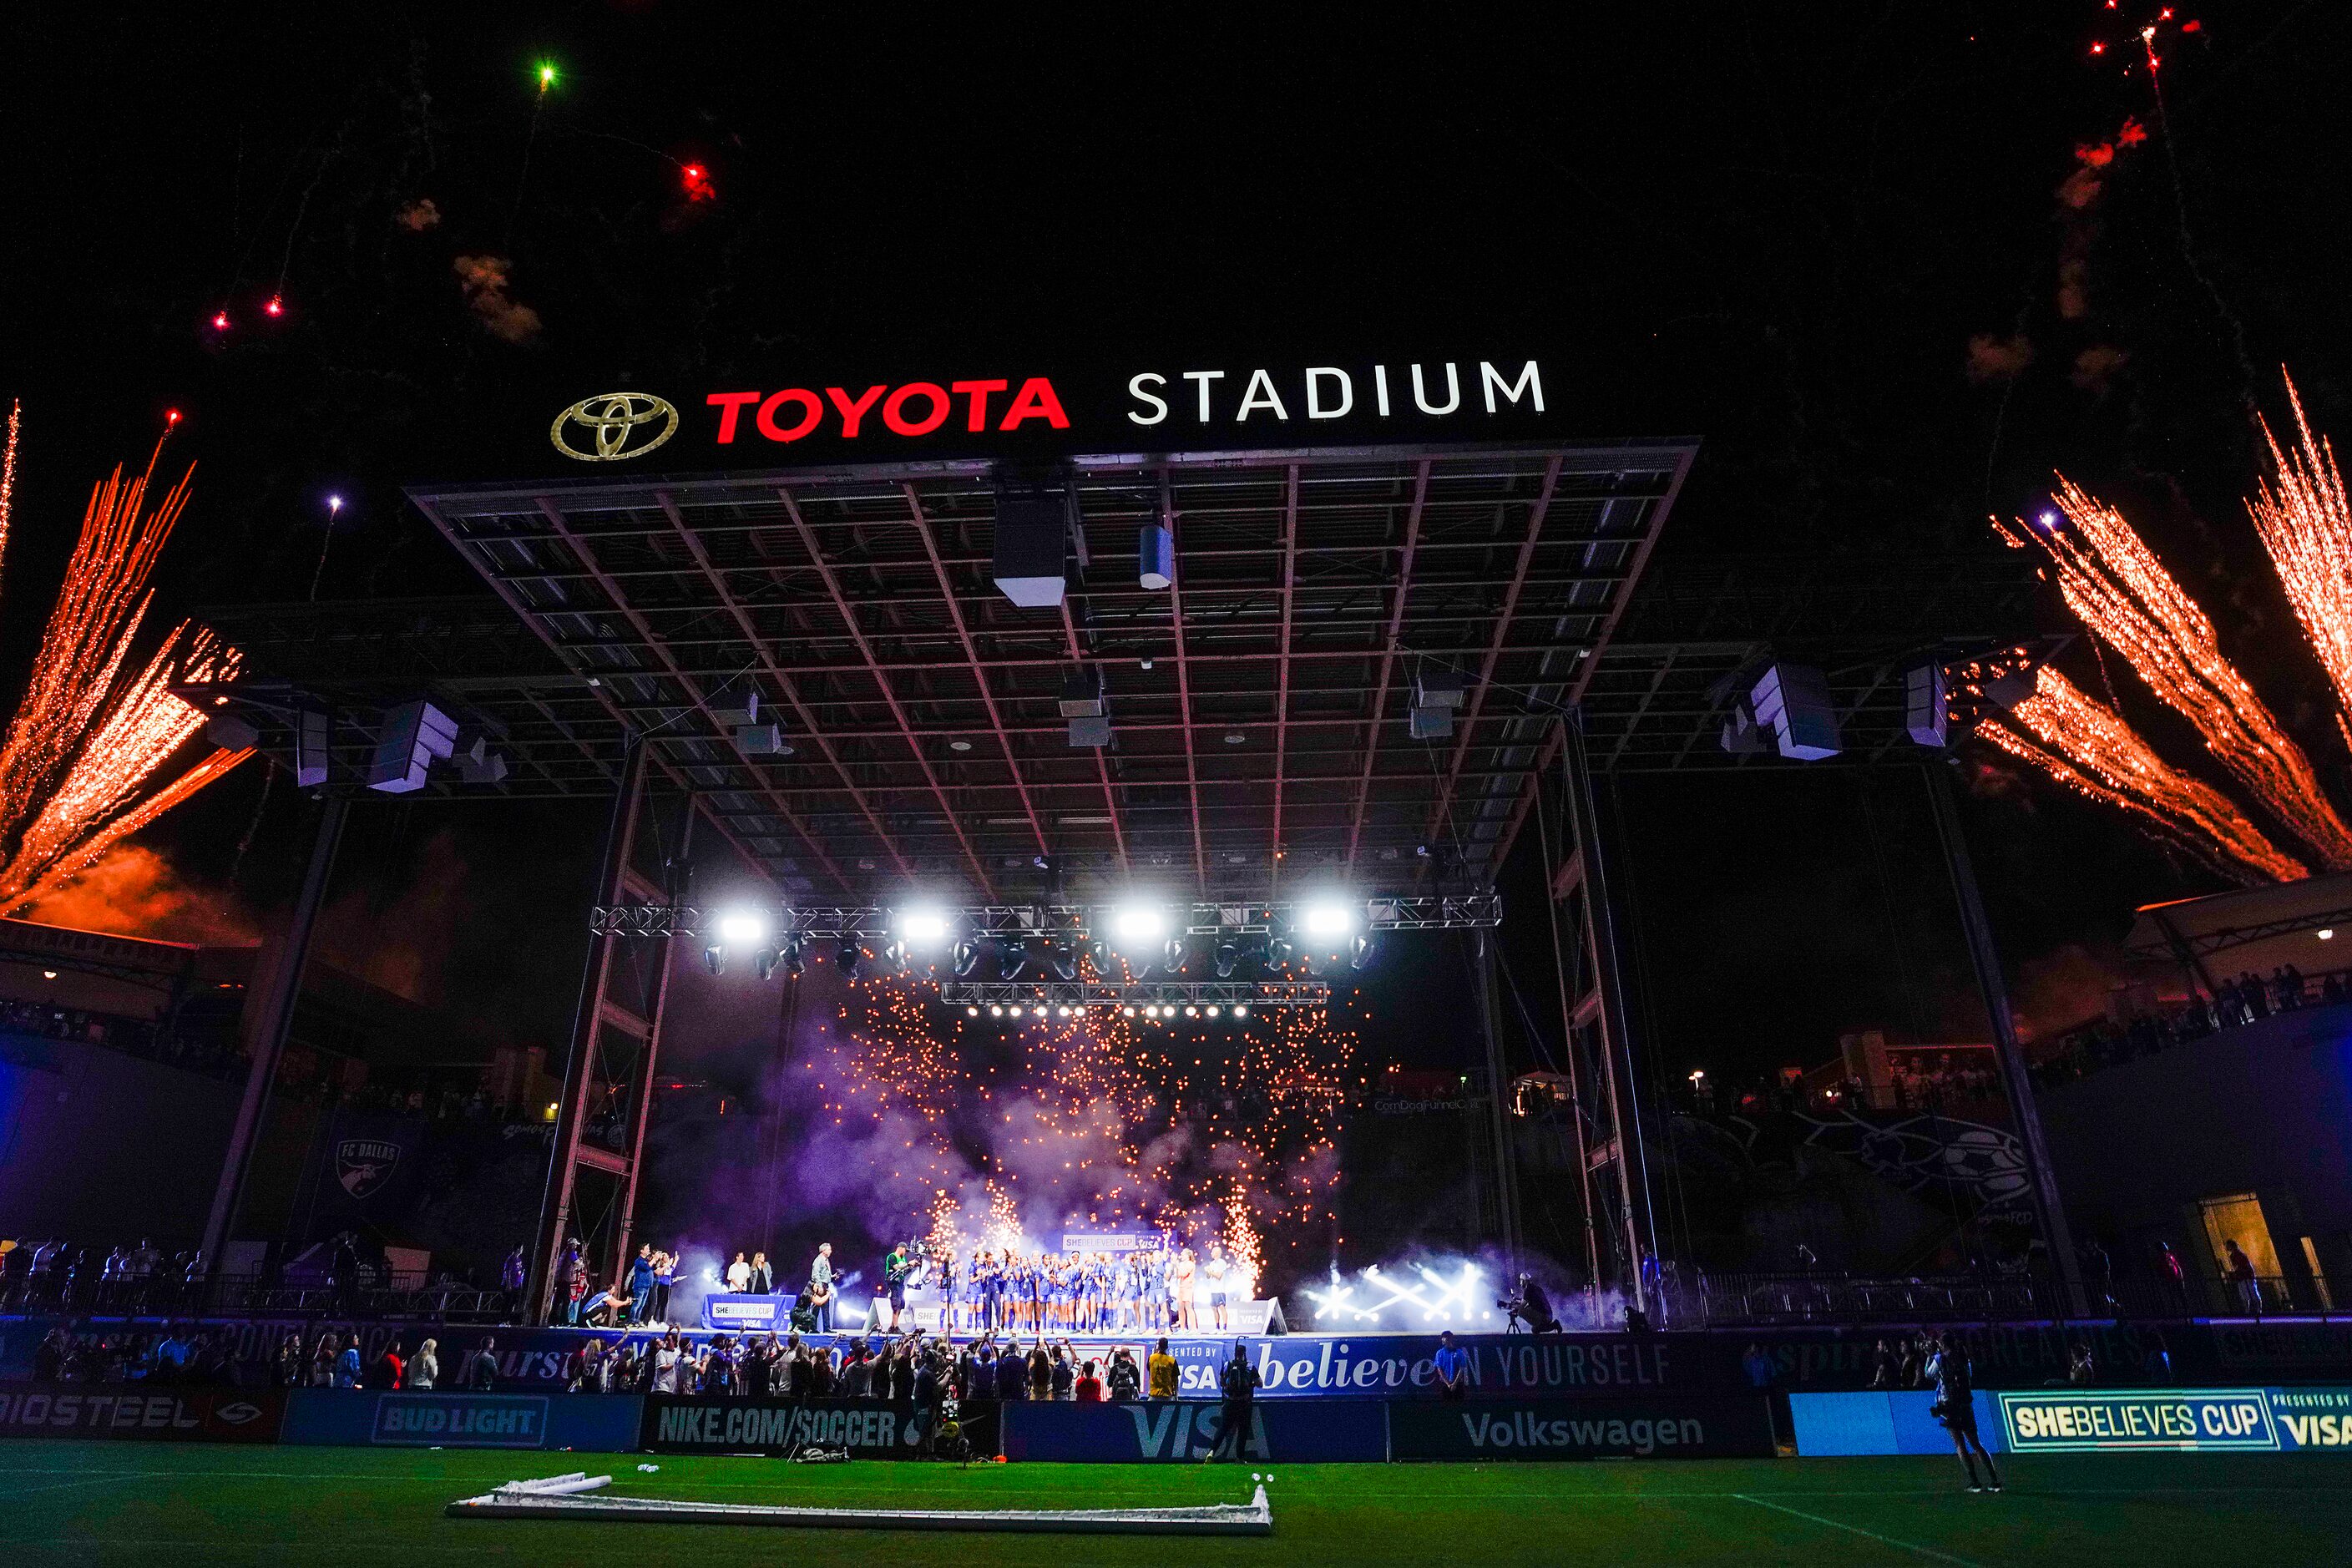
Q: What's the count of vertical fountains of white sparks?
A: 3